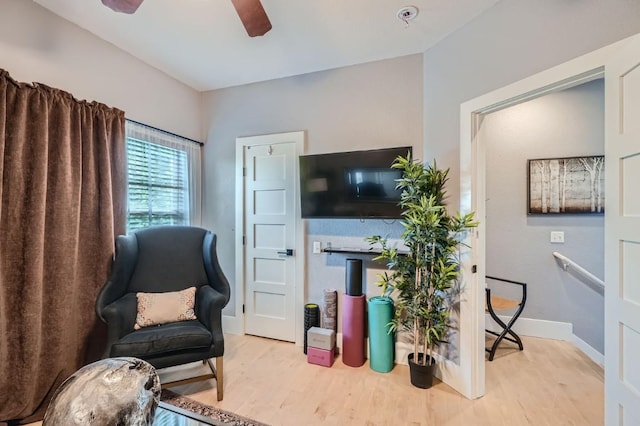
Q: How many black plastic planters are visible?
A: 1